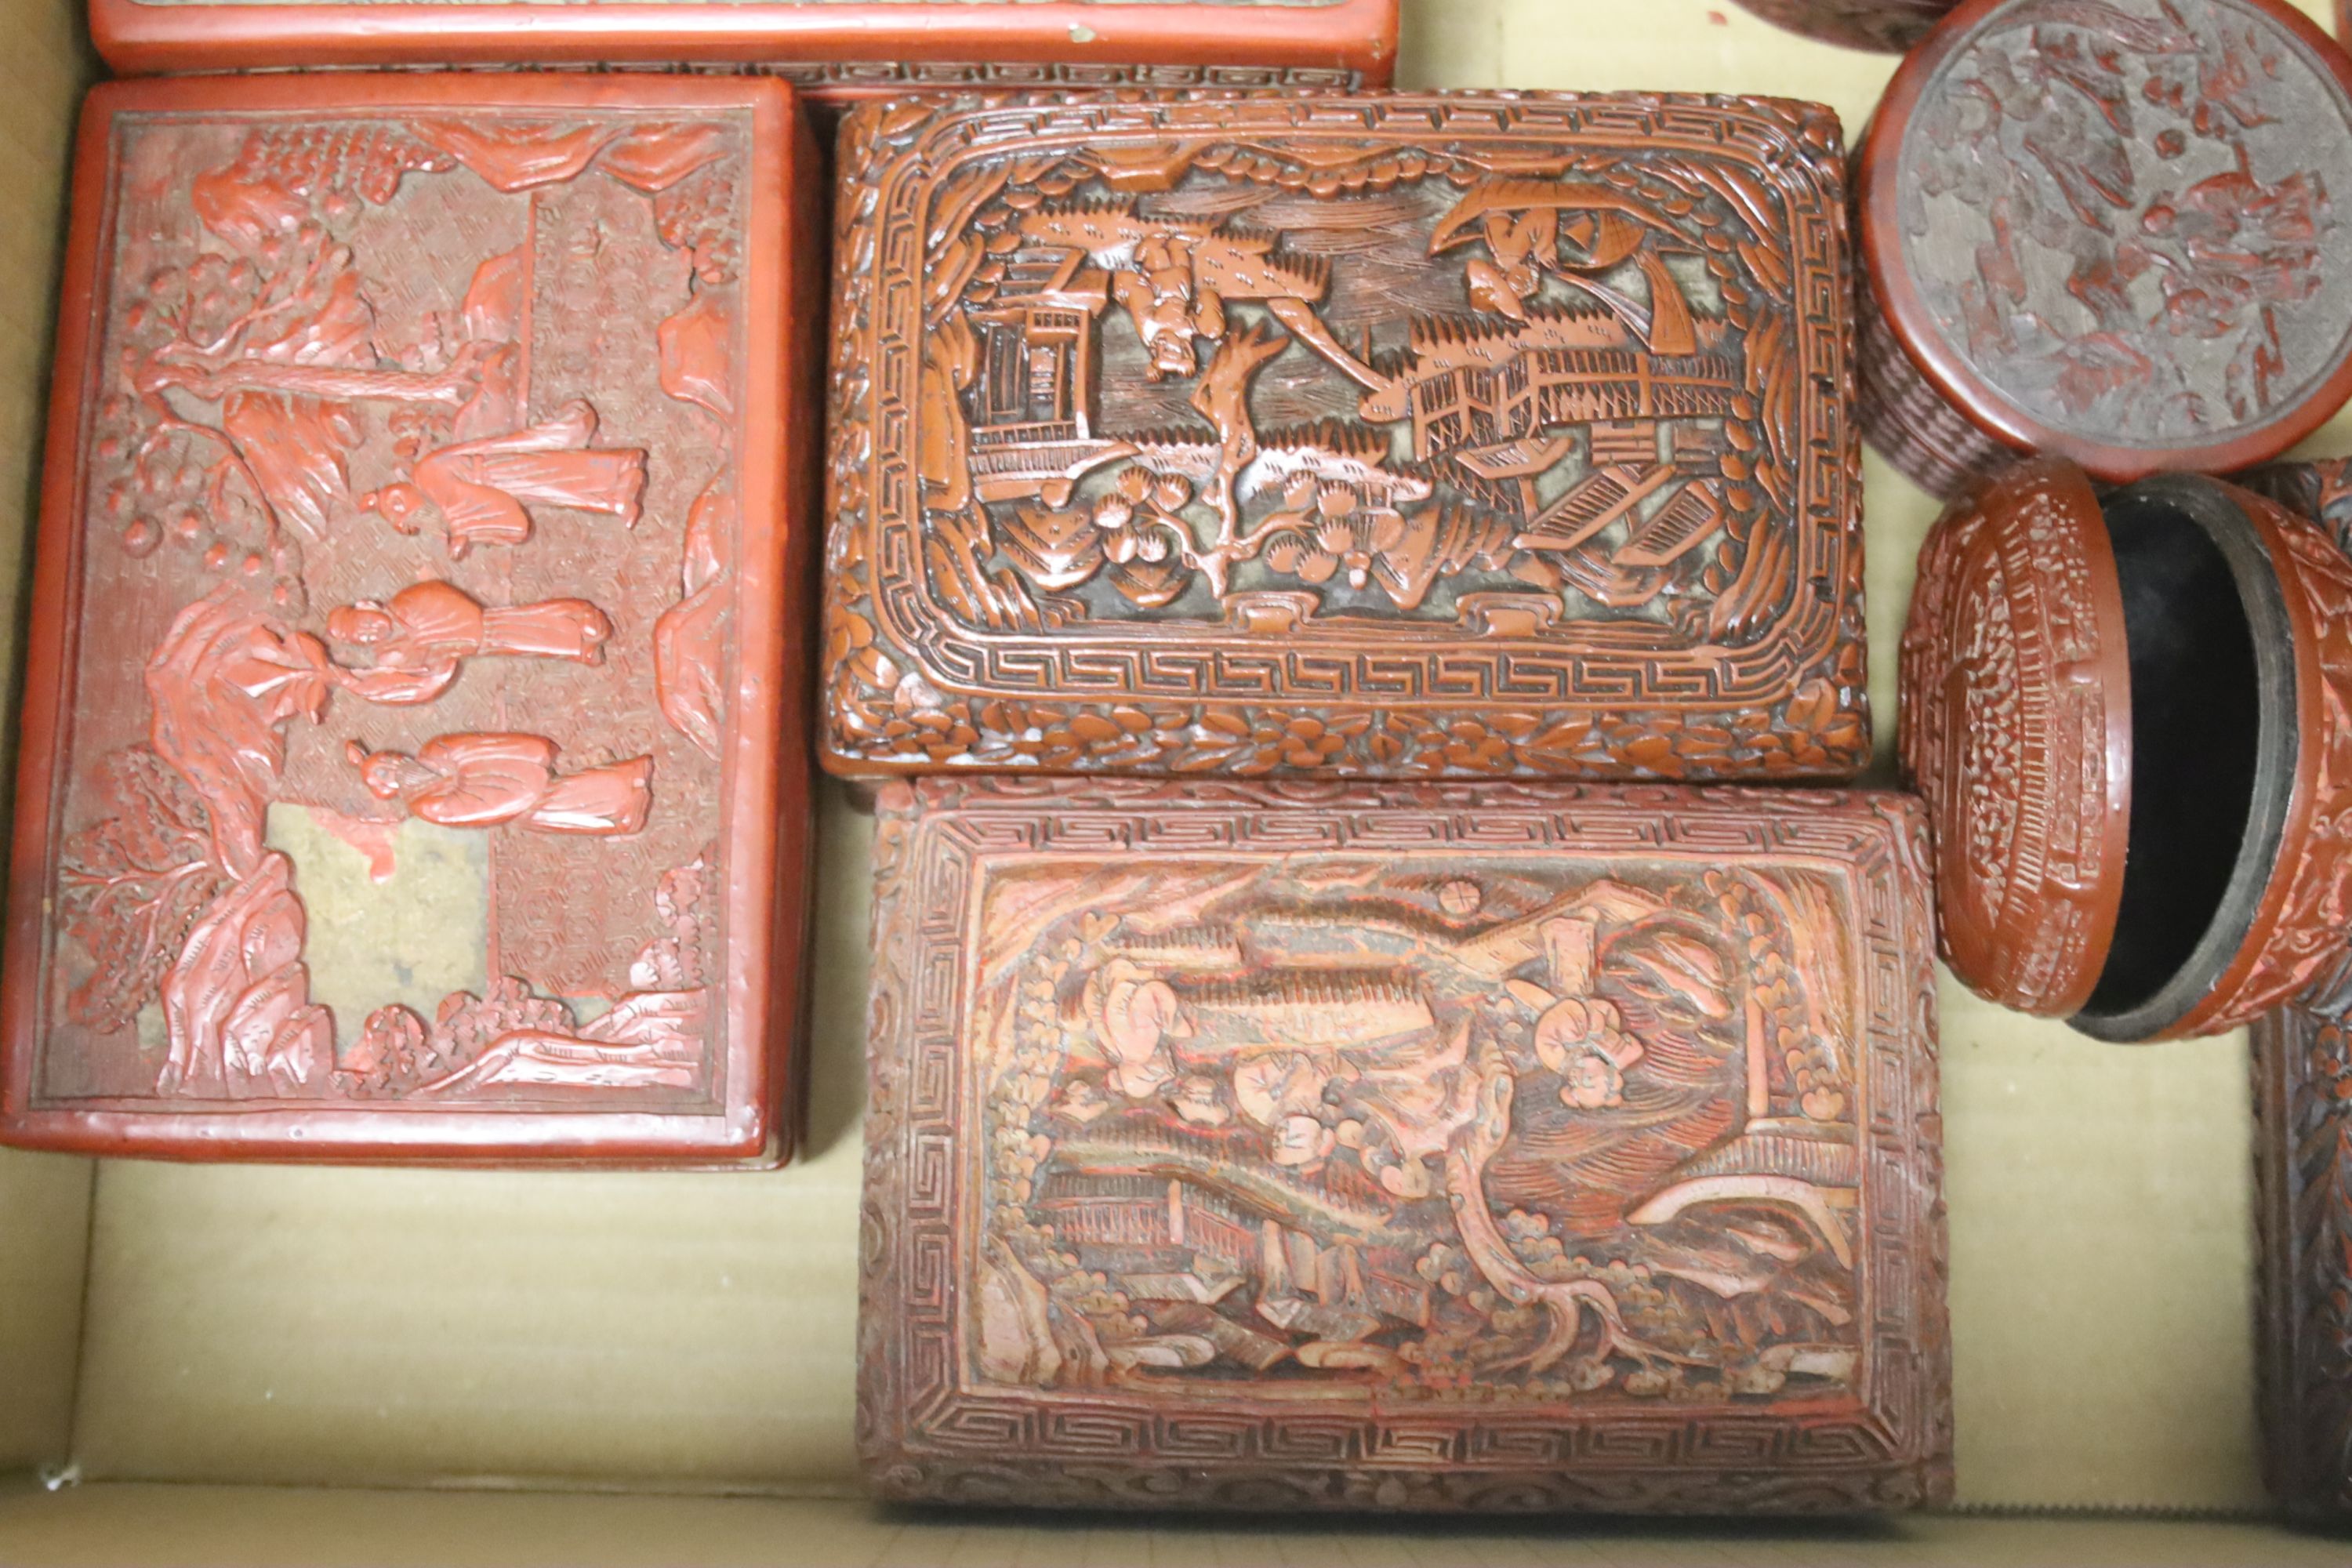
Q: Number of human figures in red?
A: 3